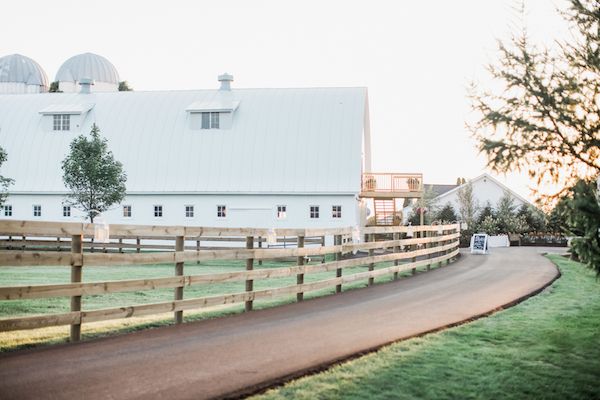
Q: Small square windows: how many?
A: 10